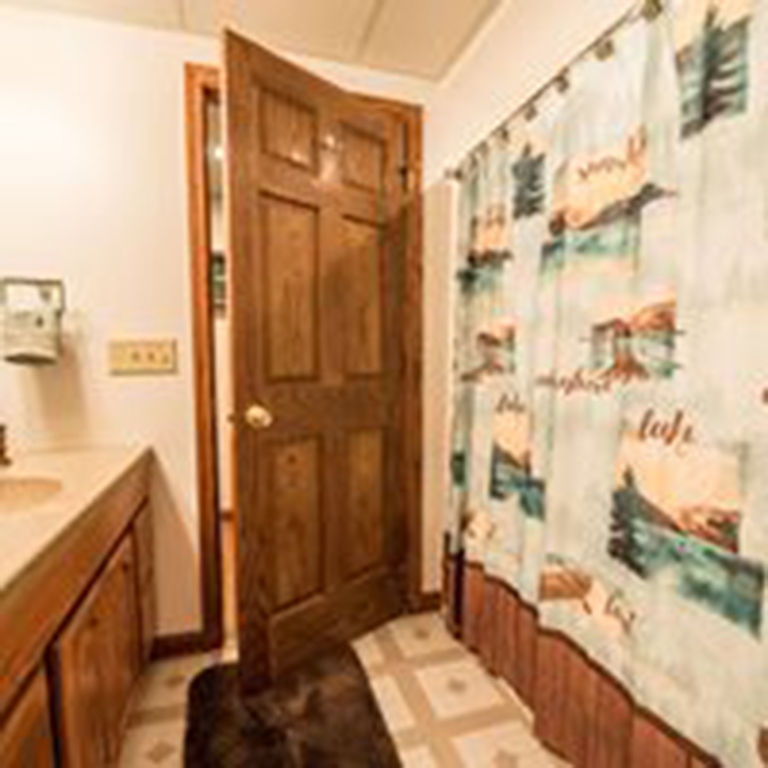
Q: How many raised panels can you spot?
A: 6